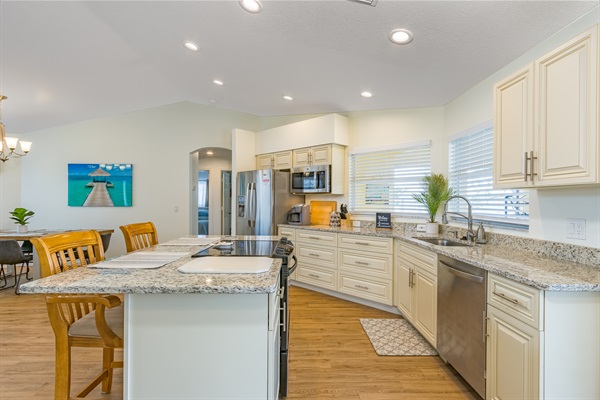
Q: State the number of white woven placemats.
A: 2